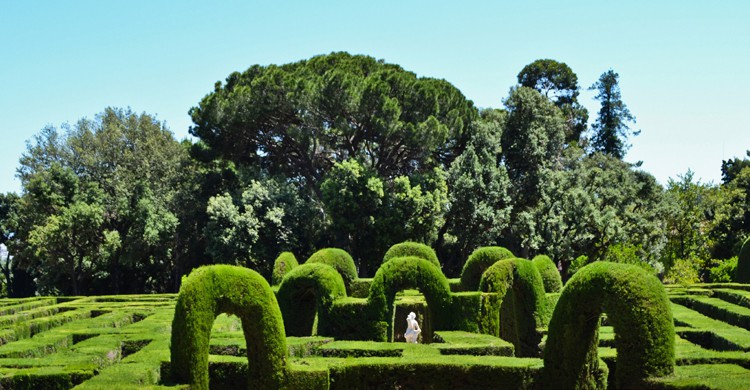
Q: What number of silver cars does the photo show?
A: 0